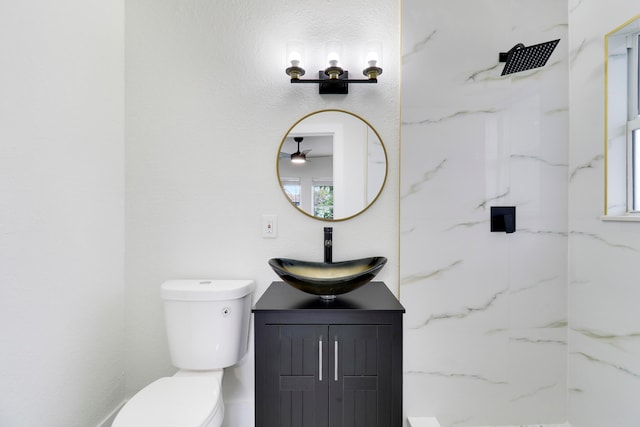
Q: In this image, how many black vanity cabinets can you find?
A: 1